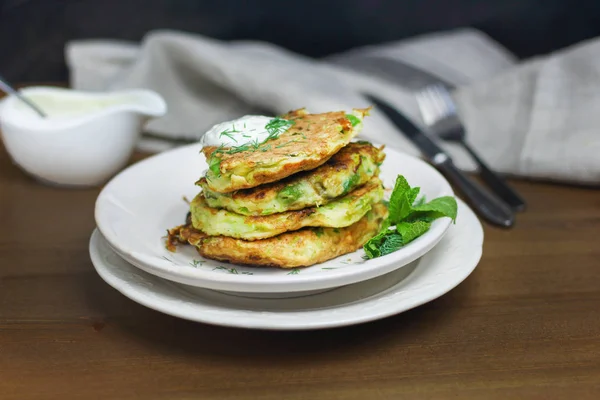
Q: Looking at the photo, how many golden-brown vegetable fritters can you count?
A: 4